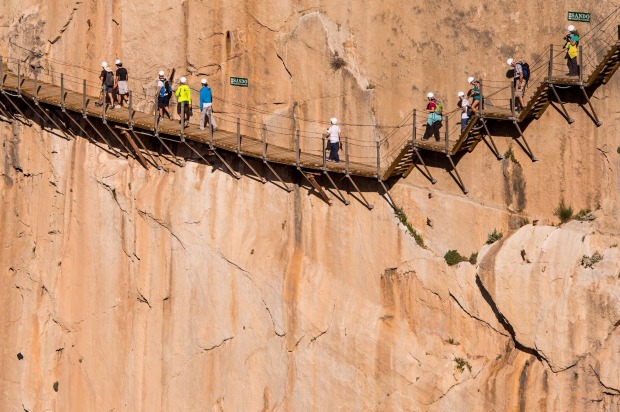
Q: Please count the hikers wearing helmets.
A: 11